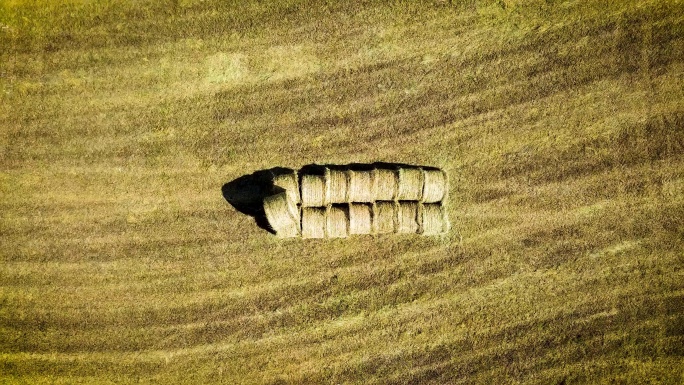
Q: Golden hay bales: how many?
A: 14